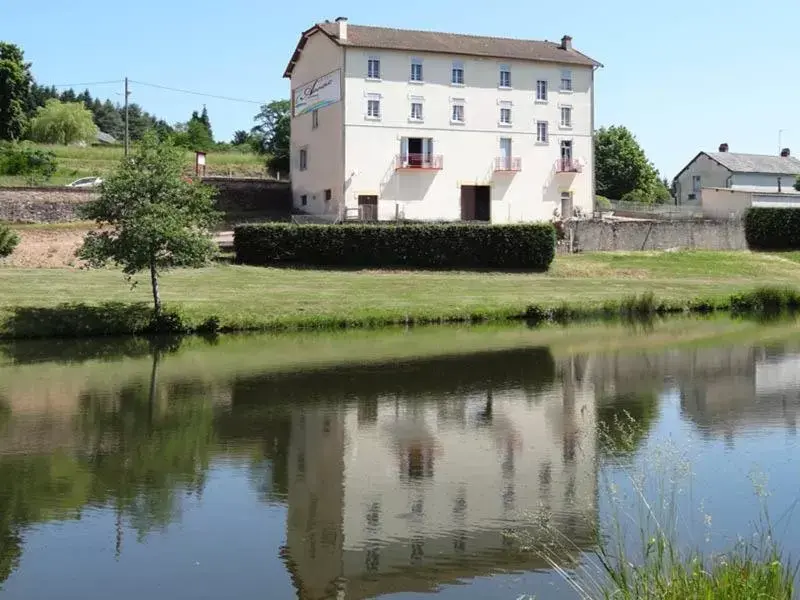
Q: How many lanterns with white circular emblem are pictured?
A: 0